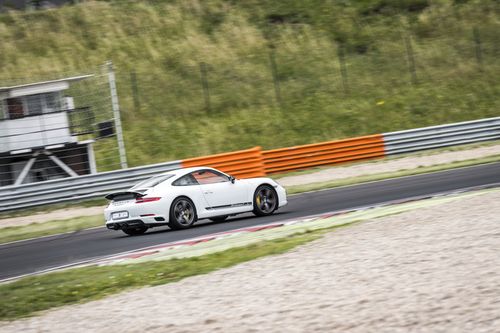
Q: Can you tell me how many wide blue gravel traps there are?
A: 0